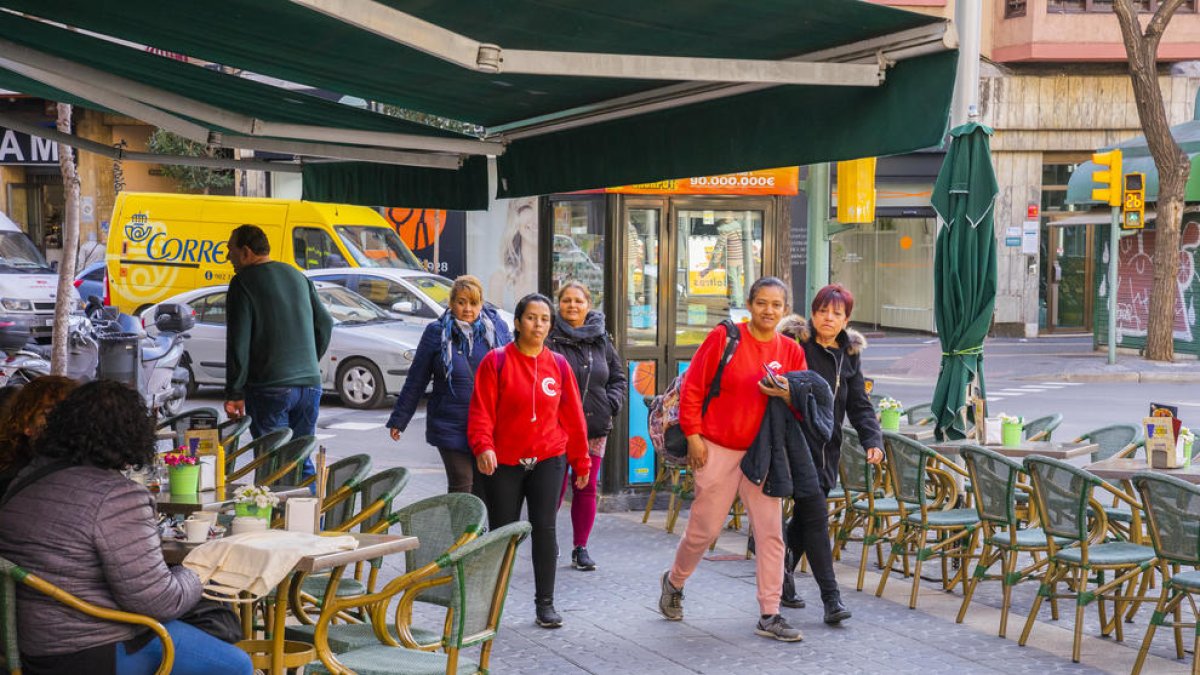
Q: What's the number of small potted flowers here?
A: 5